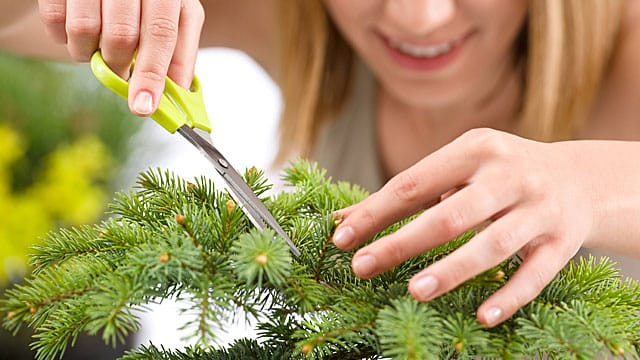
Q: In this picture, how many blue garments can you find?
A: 0